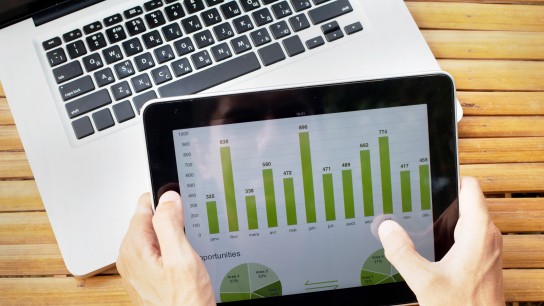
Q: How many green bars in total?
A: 12